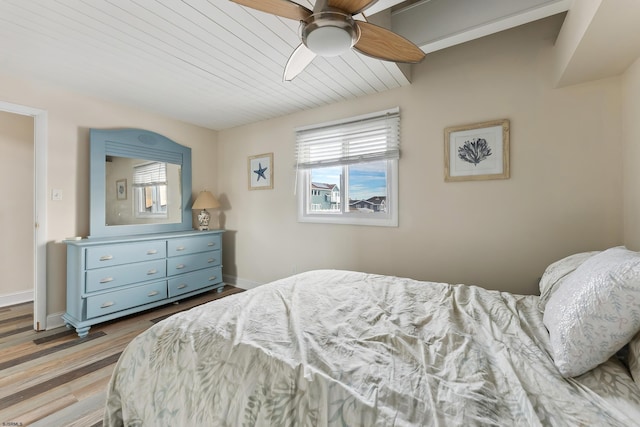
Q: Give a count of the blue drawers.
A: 6